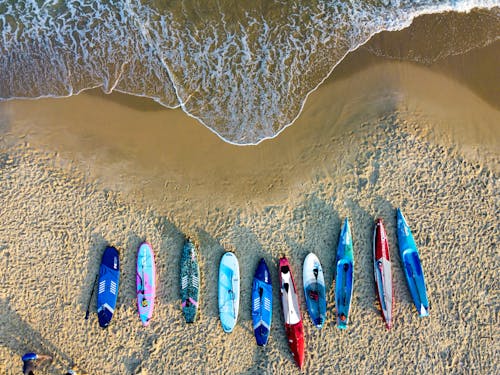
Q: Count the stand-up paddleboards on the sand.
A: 10